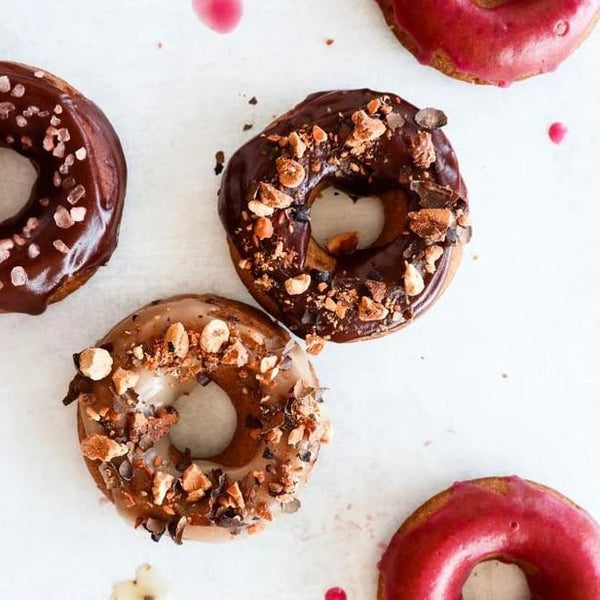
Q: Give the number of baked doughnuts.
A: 5